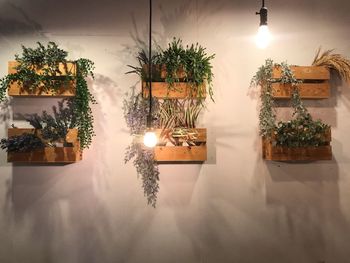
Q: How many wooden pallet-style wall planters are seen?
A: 6